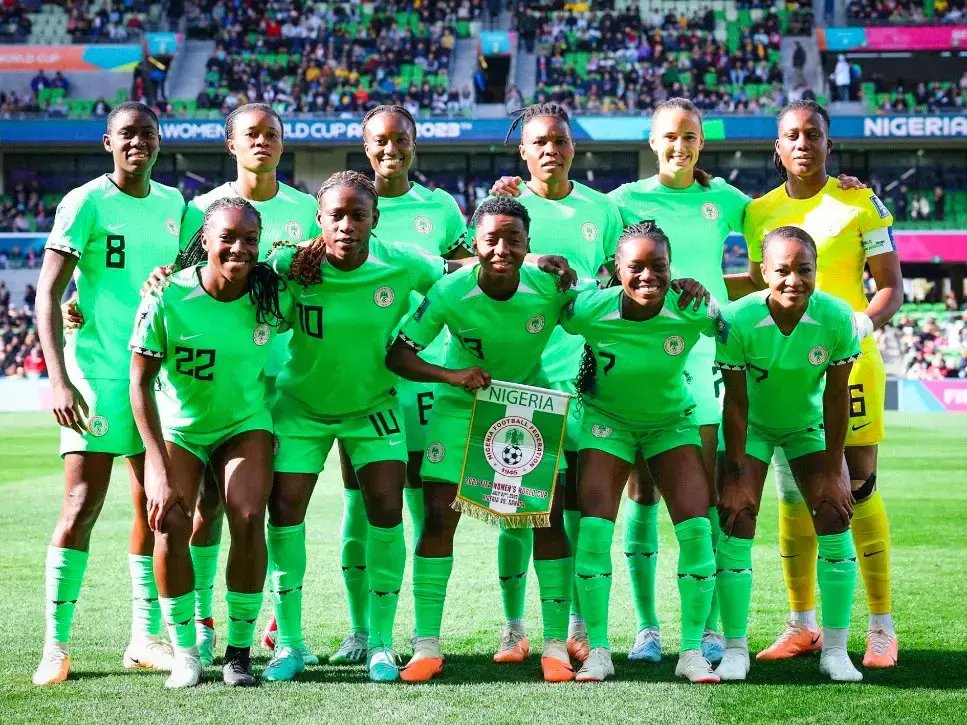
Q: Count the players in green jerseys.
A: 10